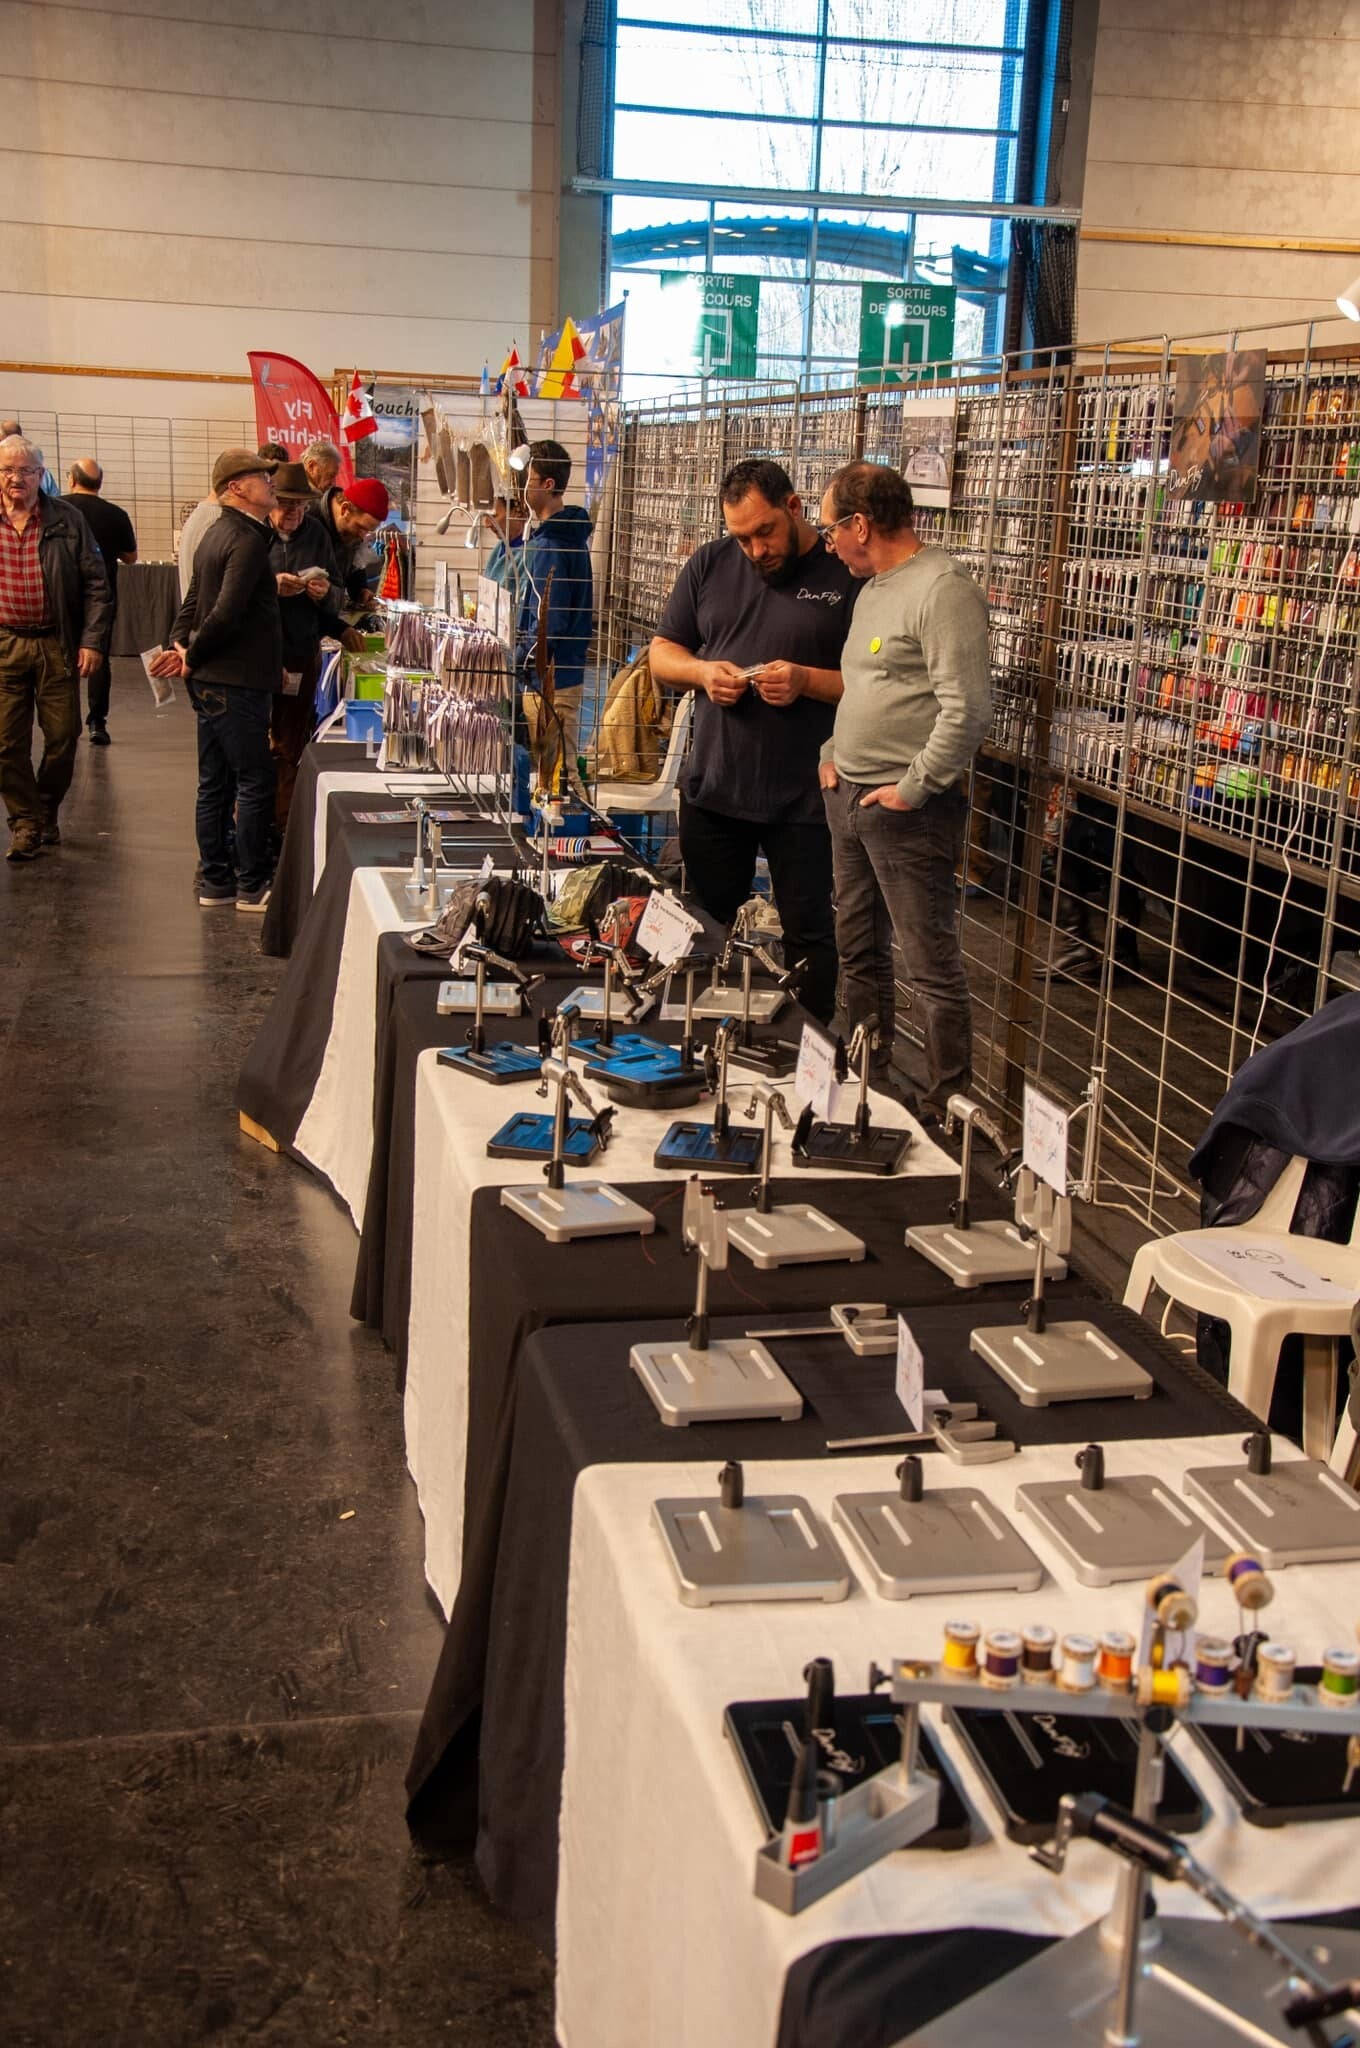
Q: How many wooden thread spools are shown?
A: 11